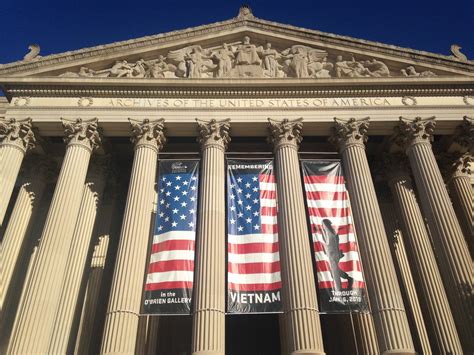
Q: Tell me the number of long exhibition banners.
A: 3